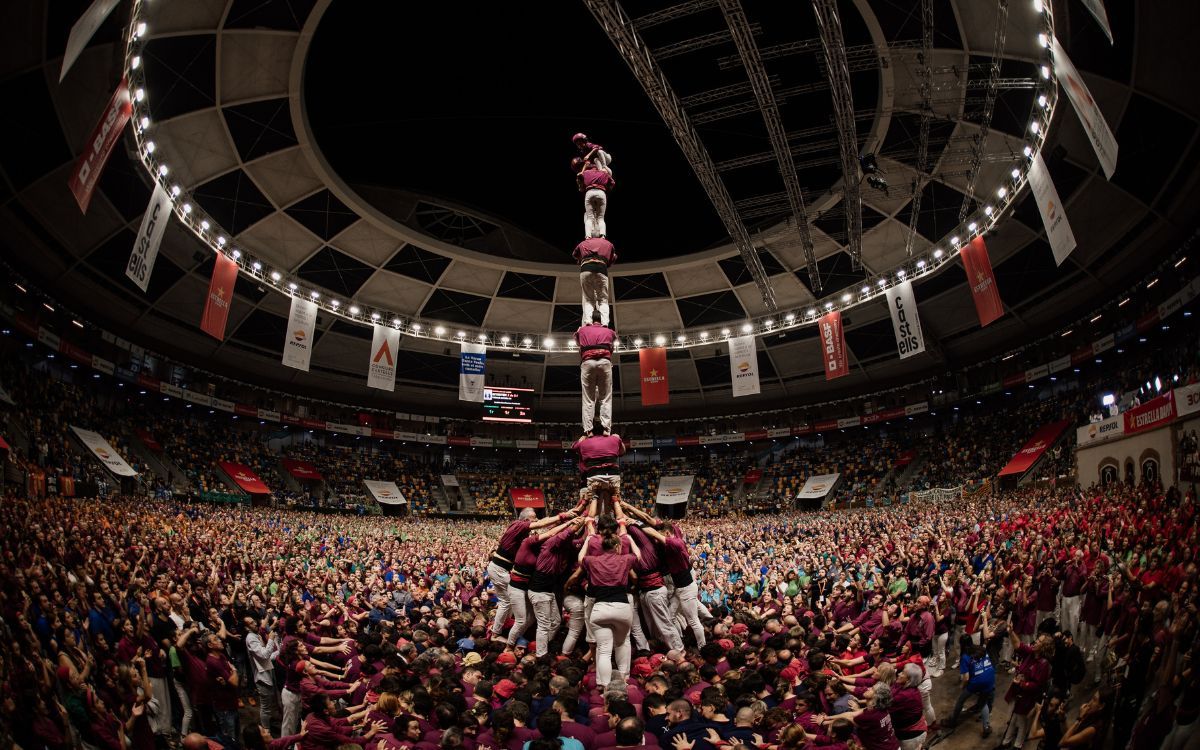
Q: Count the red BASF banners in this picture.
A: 2